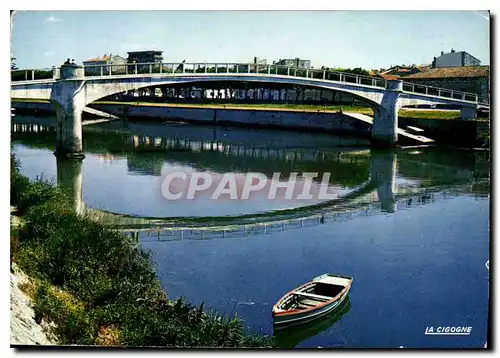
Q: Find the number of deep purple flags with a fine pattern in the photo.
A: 0